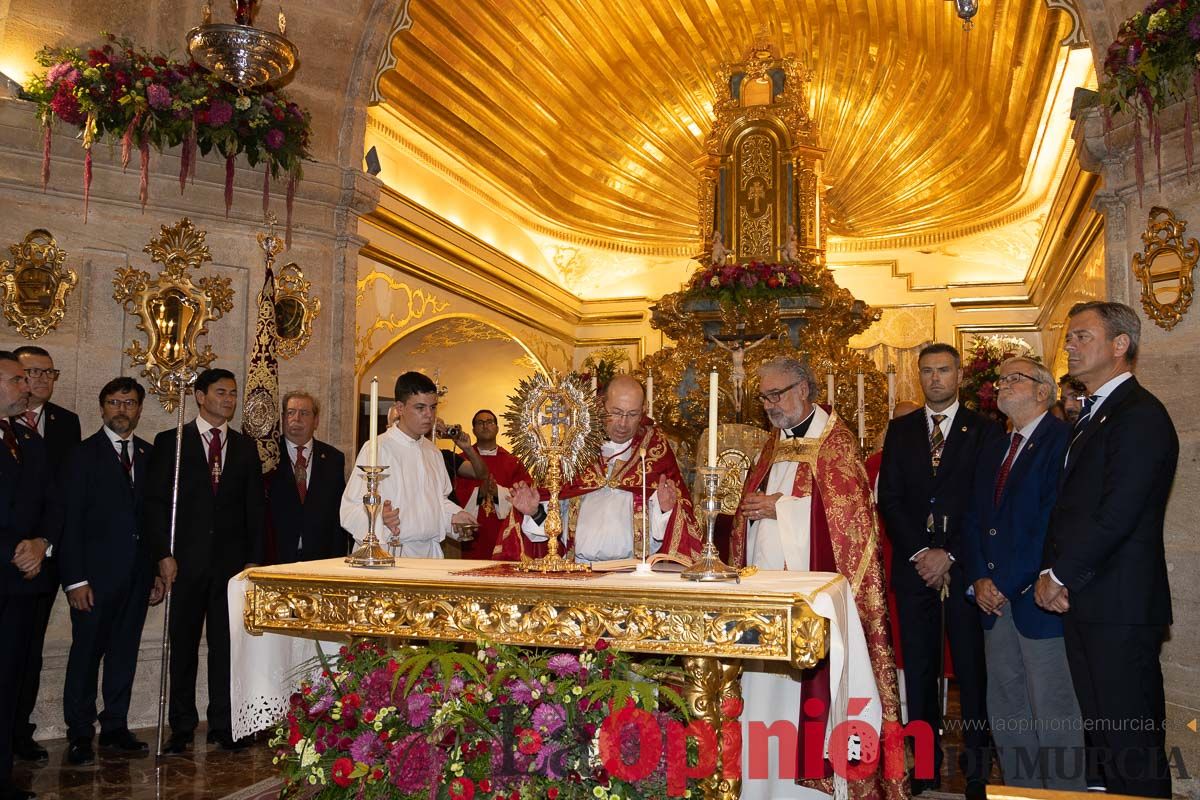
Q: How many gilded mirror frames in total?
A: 4